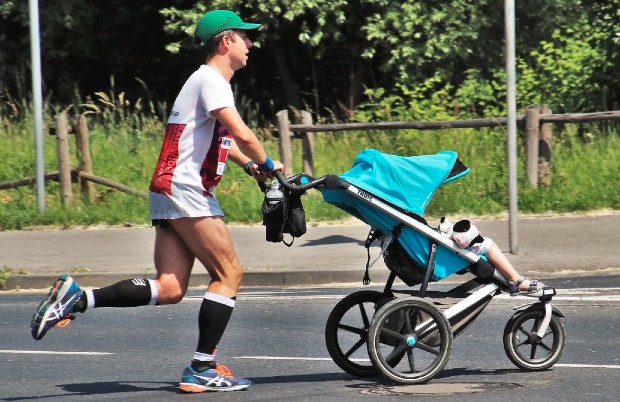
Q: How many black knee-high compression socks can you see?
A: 2